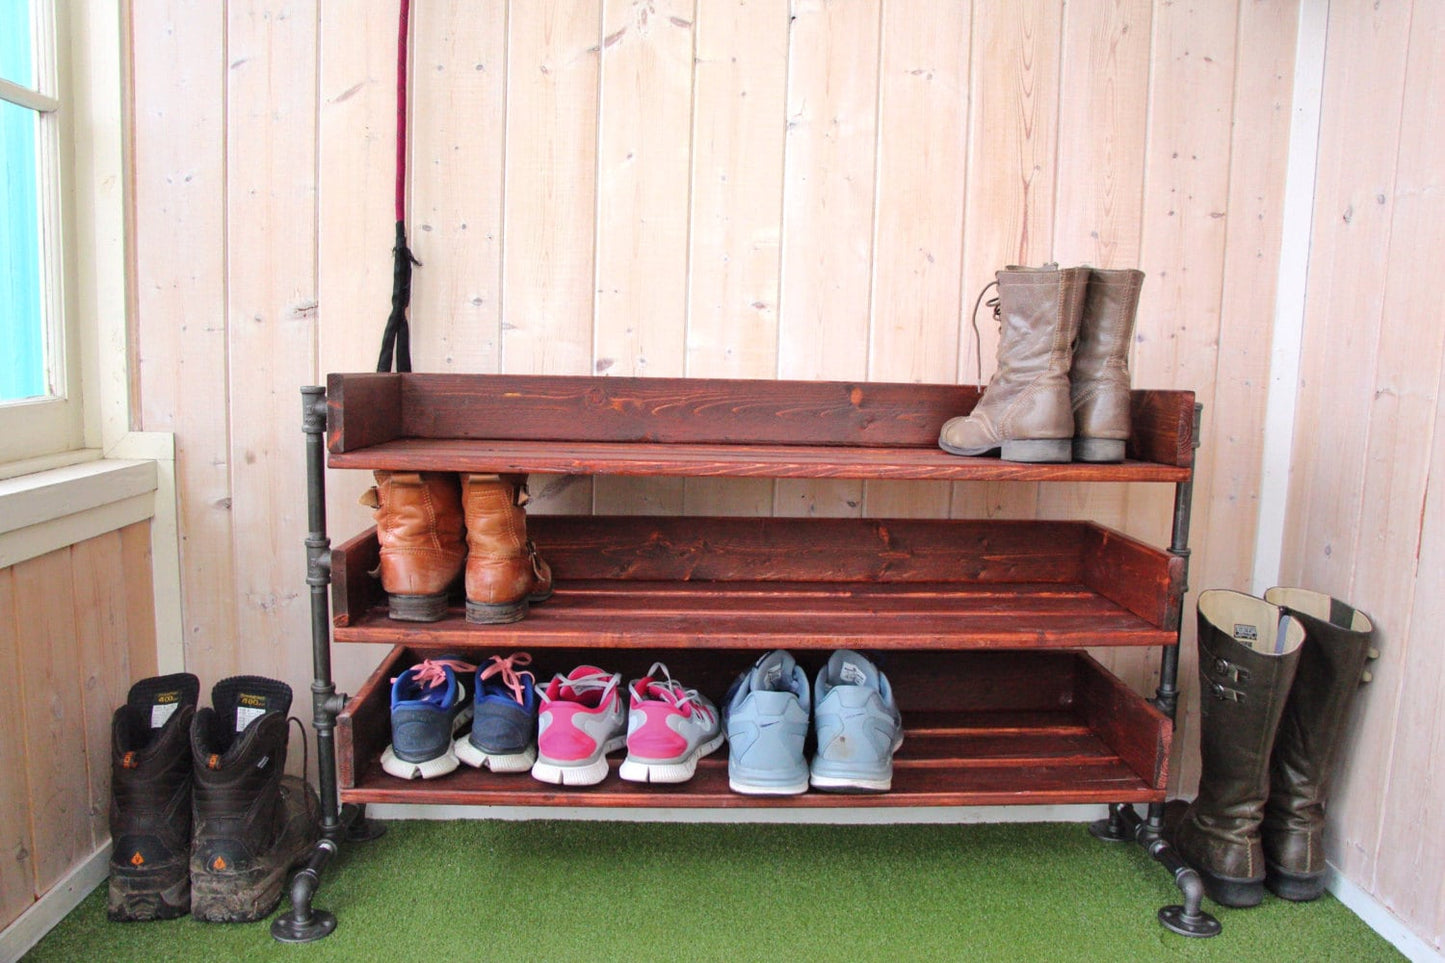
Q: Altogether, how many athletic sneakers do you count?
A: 6